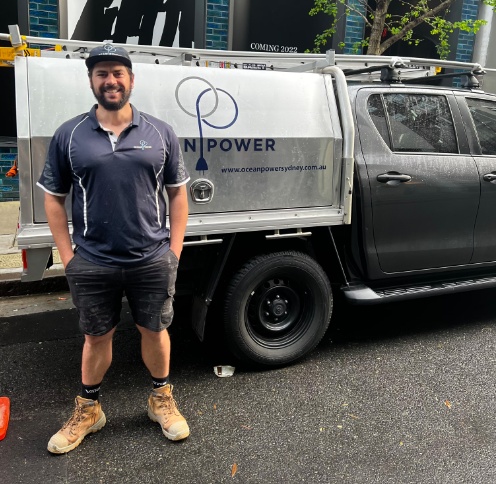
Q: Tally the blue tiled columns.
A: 4